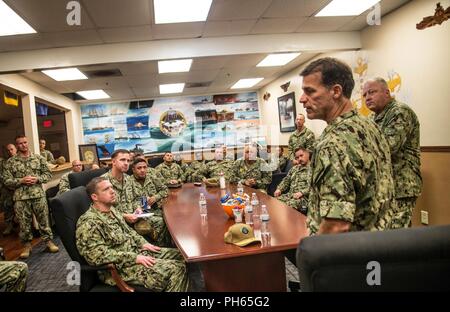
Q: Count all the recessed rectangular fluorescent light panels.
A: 9